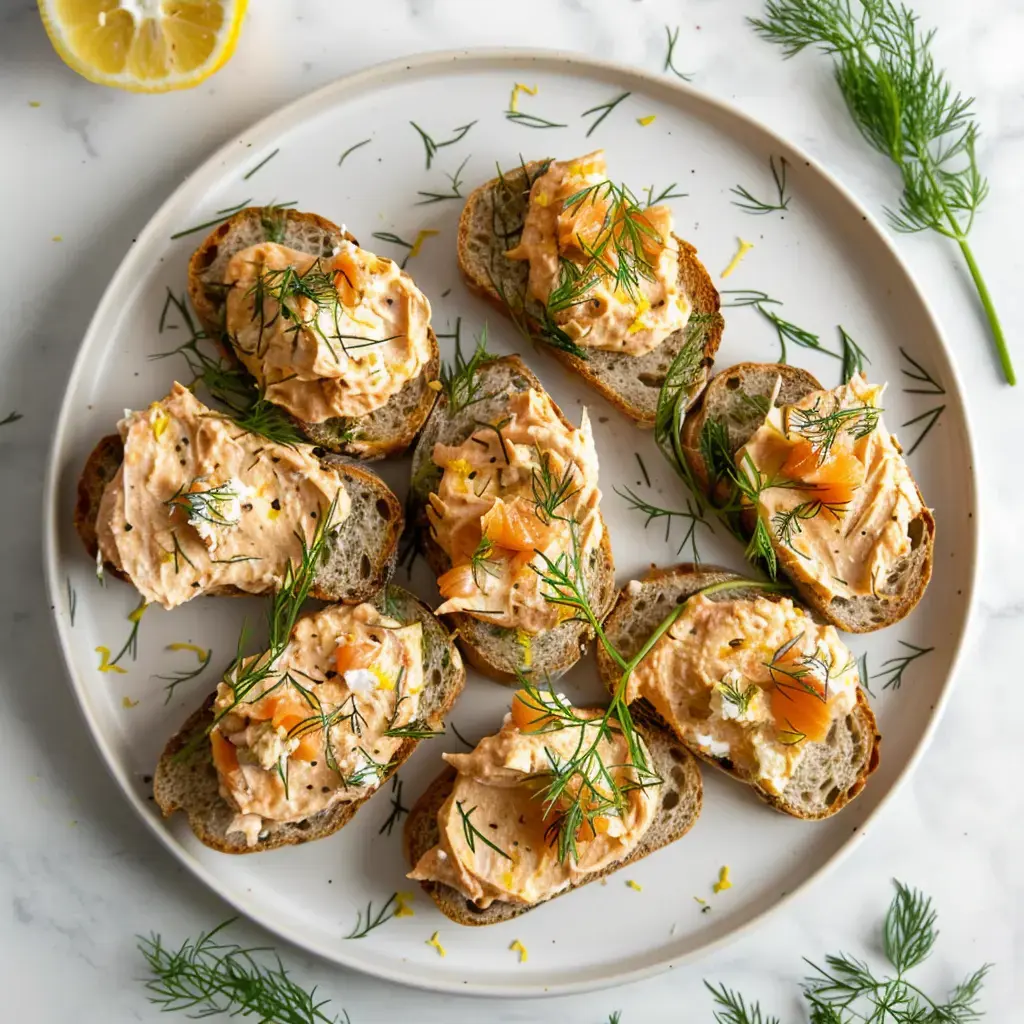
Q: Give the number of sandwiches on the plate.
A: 8